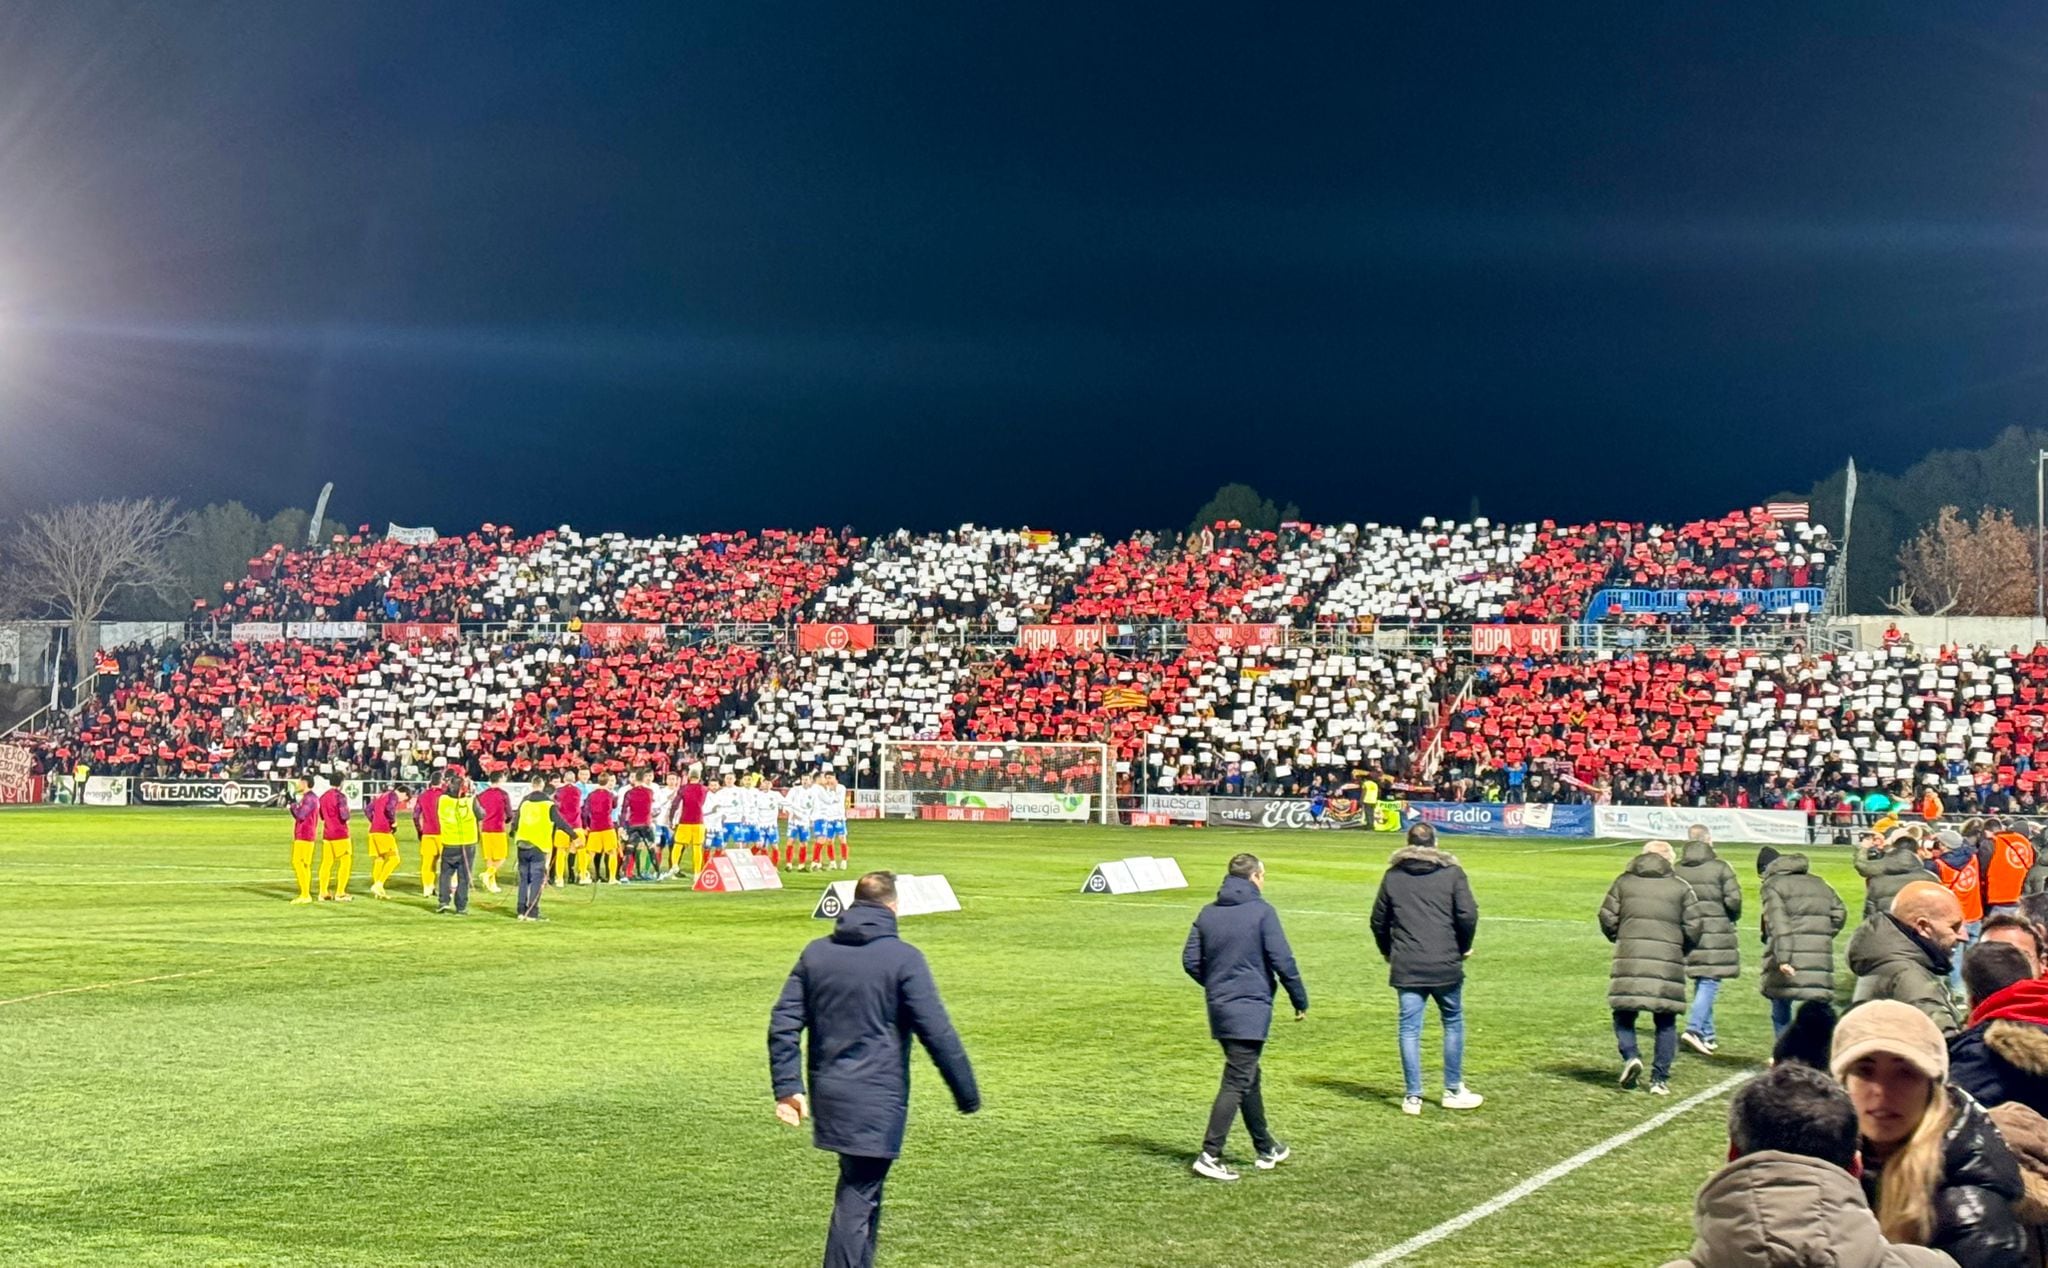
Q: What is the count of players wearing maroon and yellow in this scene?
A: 8